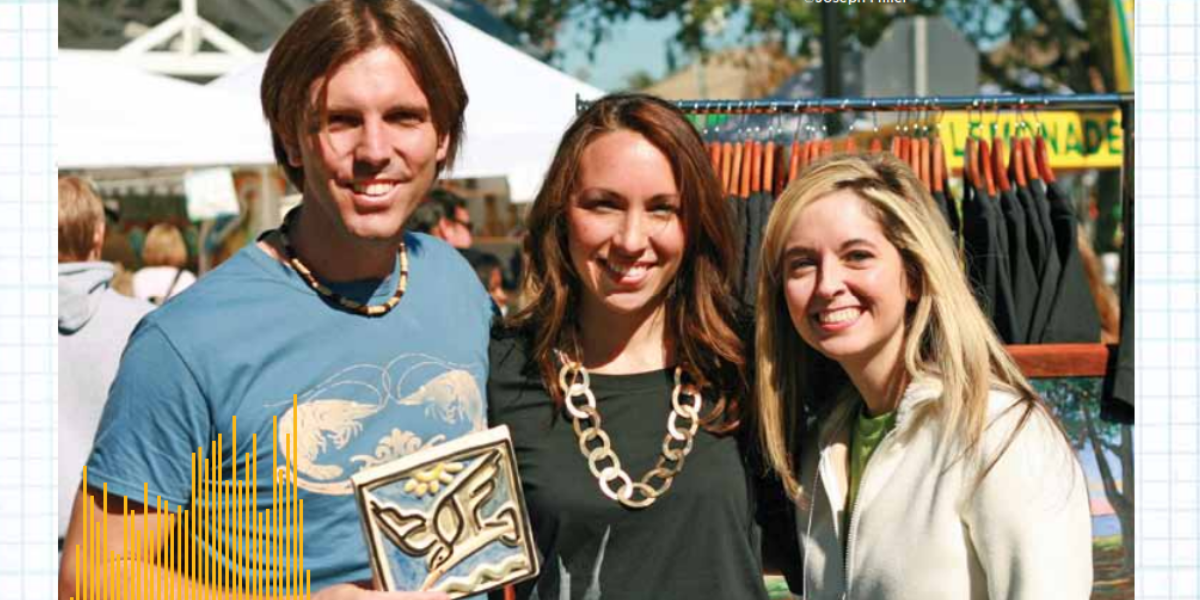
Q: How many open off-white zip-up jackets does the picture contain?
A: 1